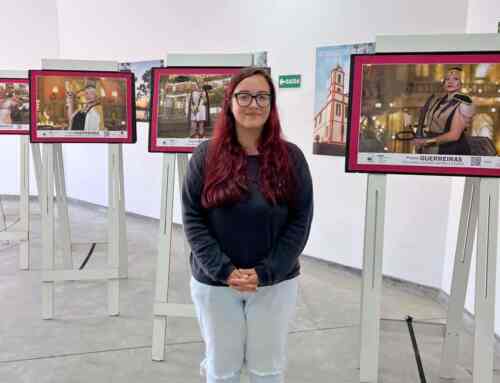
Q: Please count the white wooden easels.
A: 4